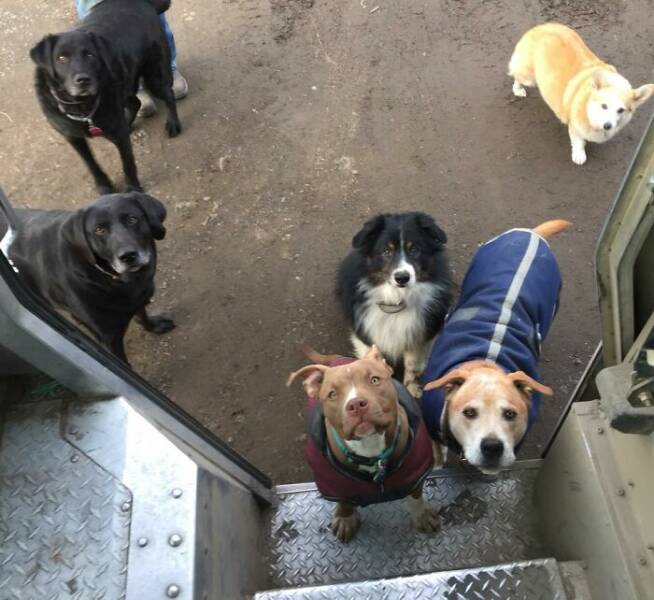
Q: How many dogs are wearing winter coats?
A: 2